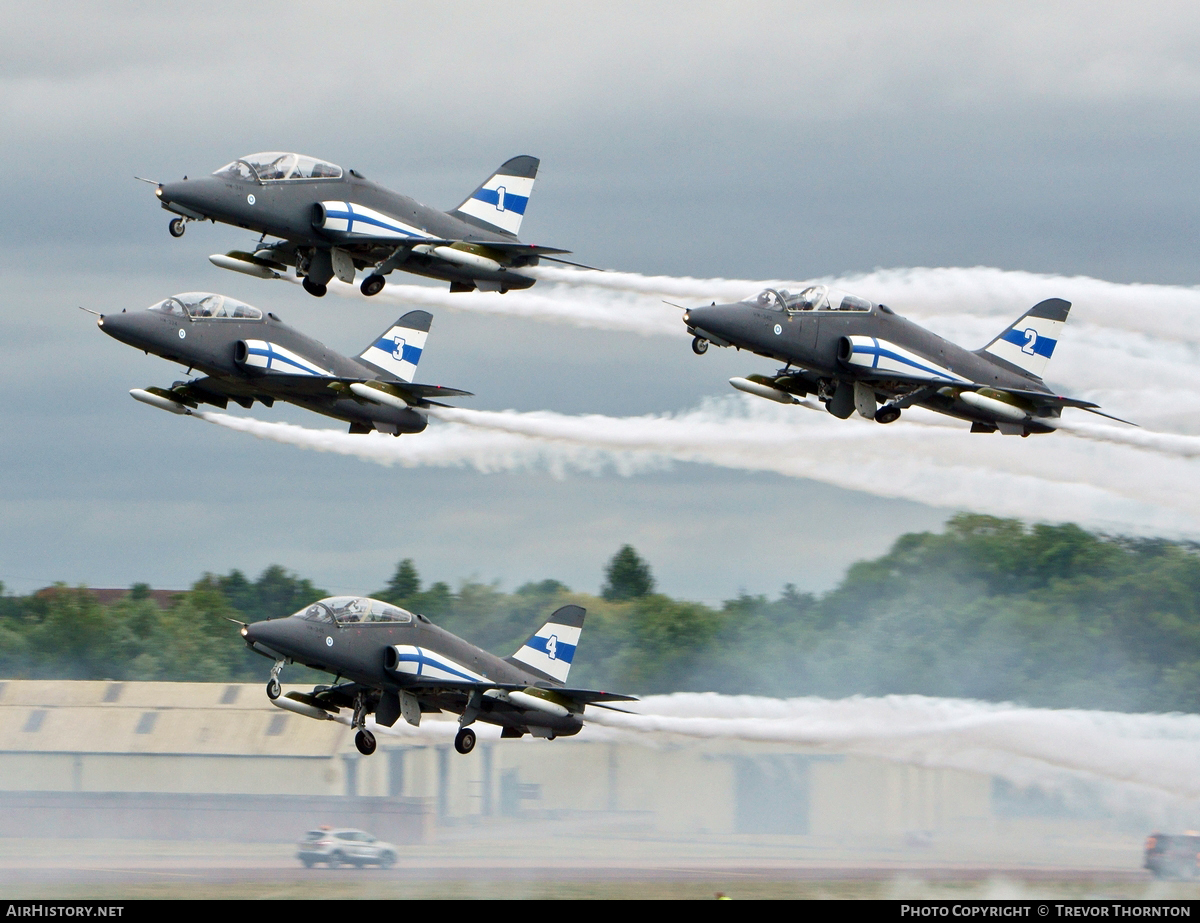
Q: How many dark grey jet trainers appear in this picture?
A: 4